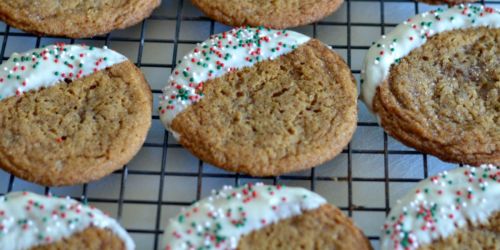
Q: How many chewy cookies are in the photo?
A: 9